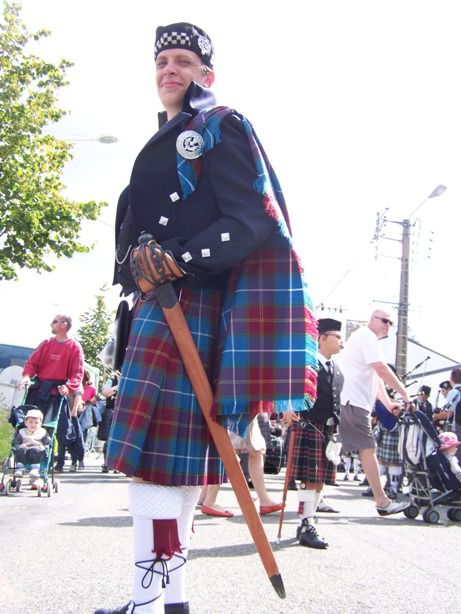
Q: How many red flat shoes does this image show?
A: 2